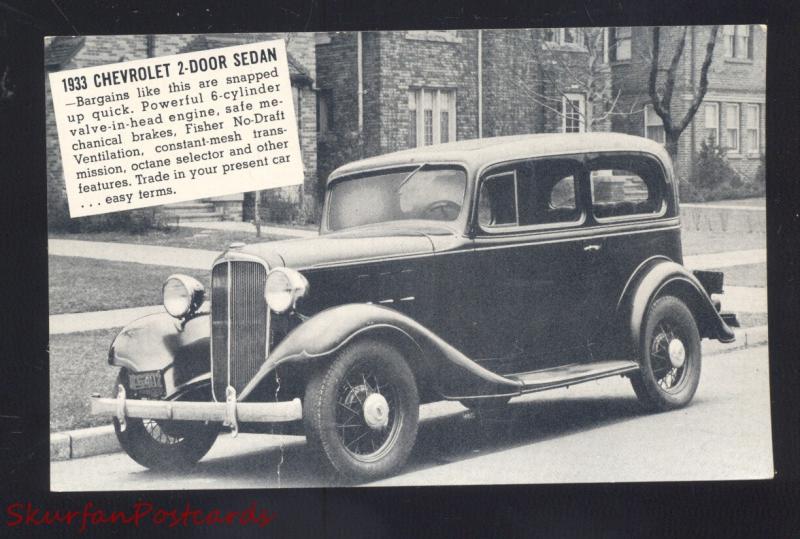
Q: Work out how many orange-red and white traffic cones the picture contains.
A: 0